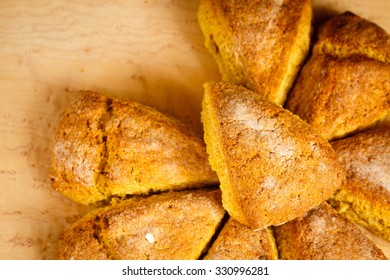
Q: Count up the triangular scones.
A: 8